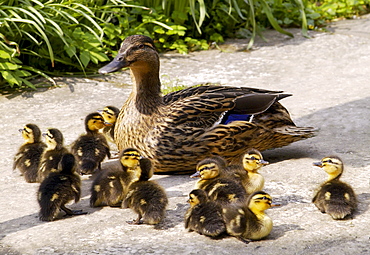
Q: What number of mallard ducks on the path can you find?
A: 13